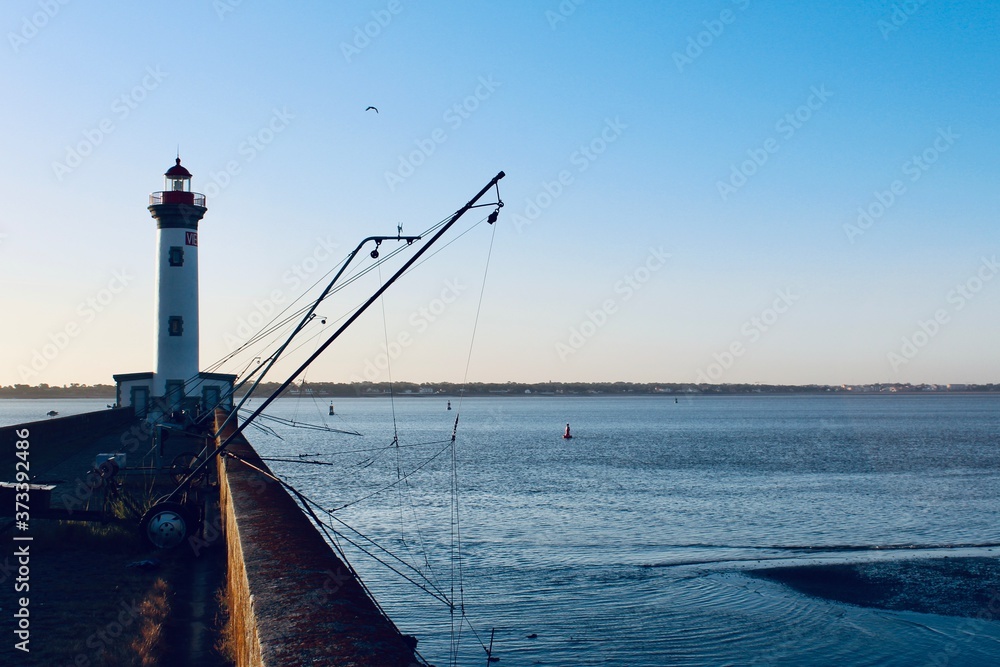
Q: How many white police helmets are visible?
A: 0